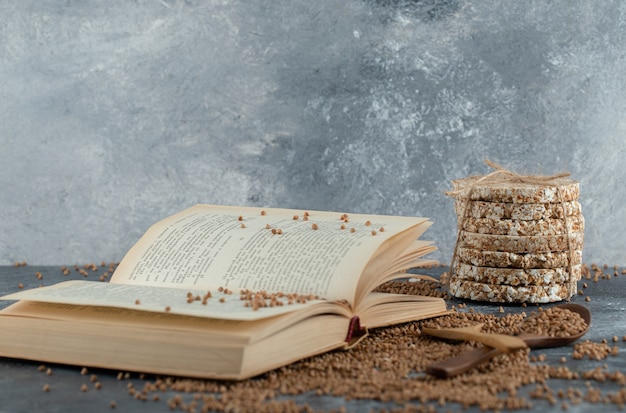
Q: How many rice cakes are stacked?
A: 7